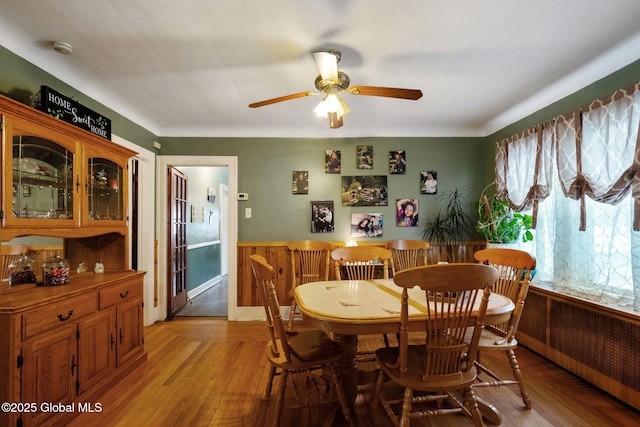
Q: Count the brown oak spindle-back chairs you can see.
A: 6